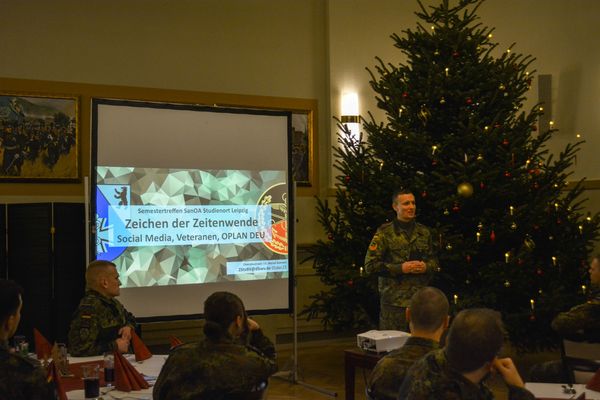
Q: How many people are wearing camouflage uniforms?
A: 7